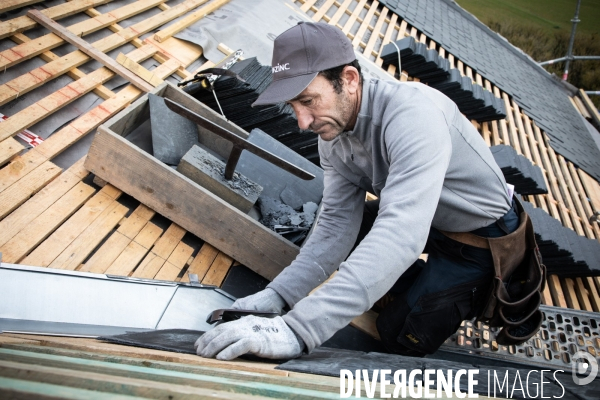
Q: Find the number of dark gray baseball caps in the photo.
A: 1